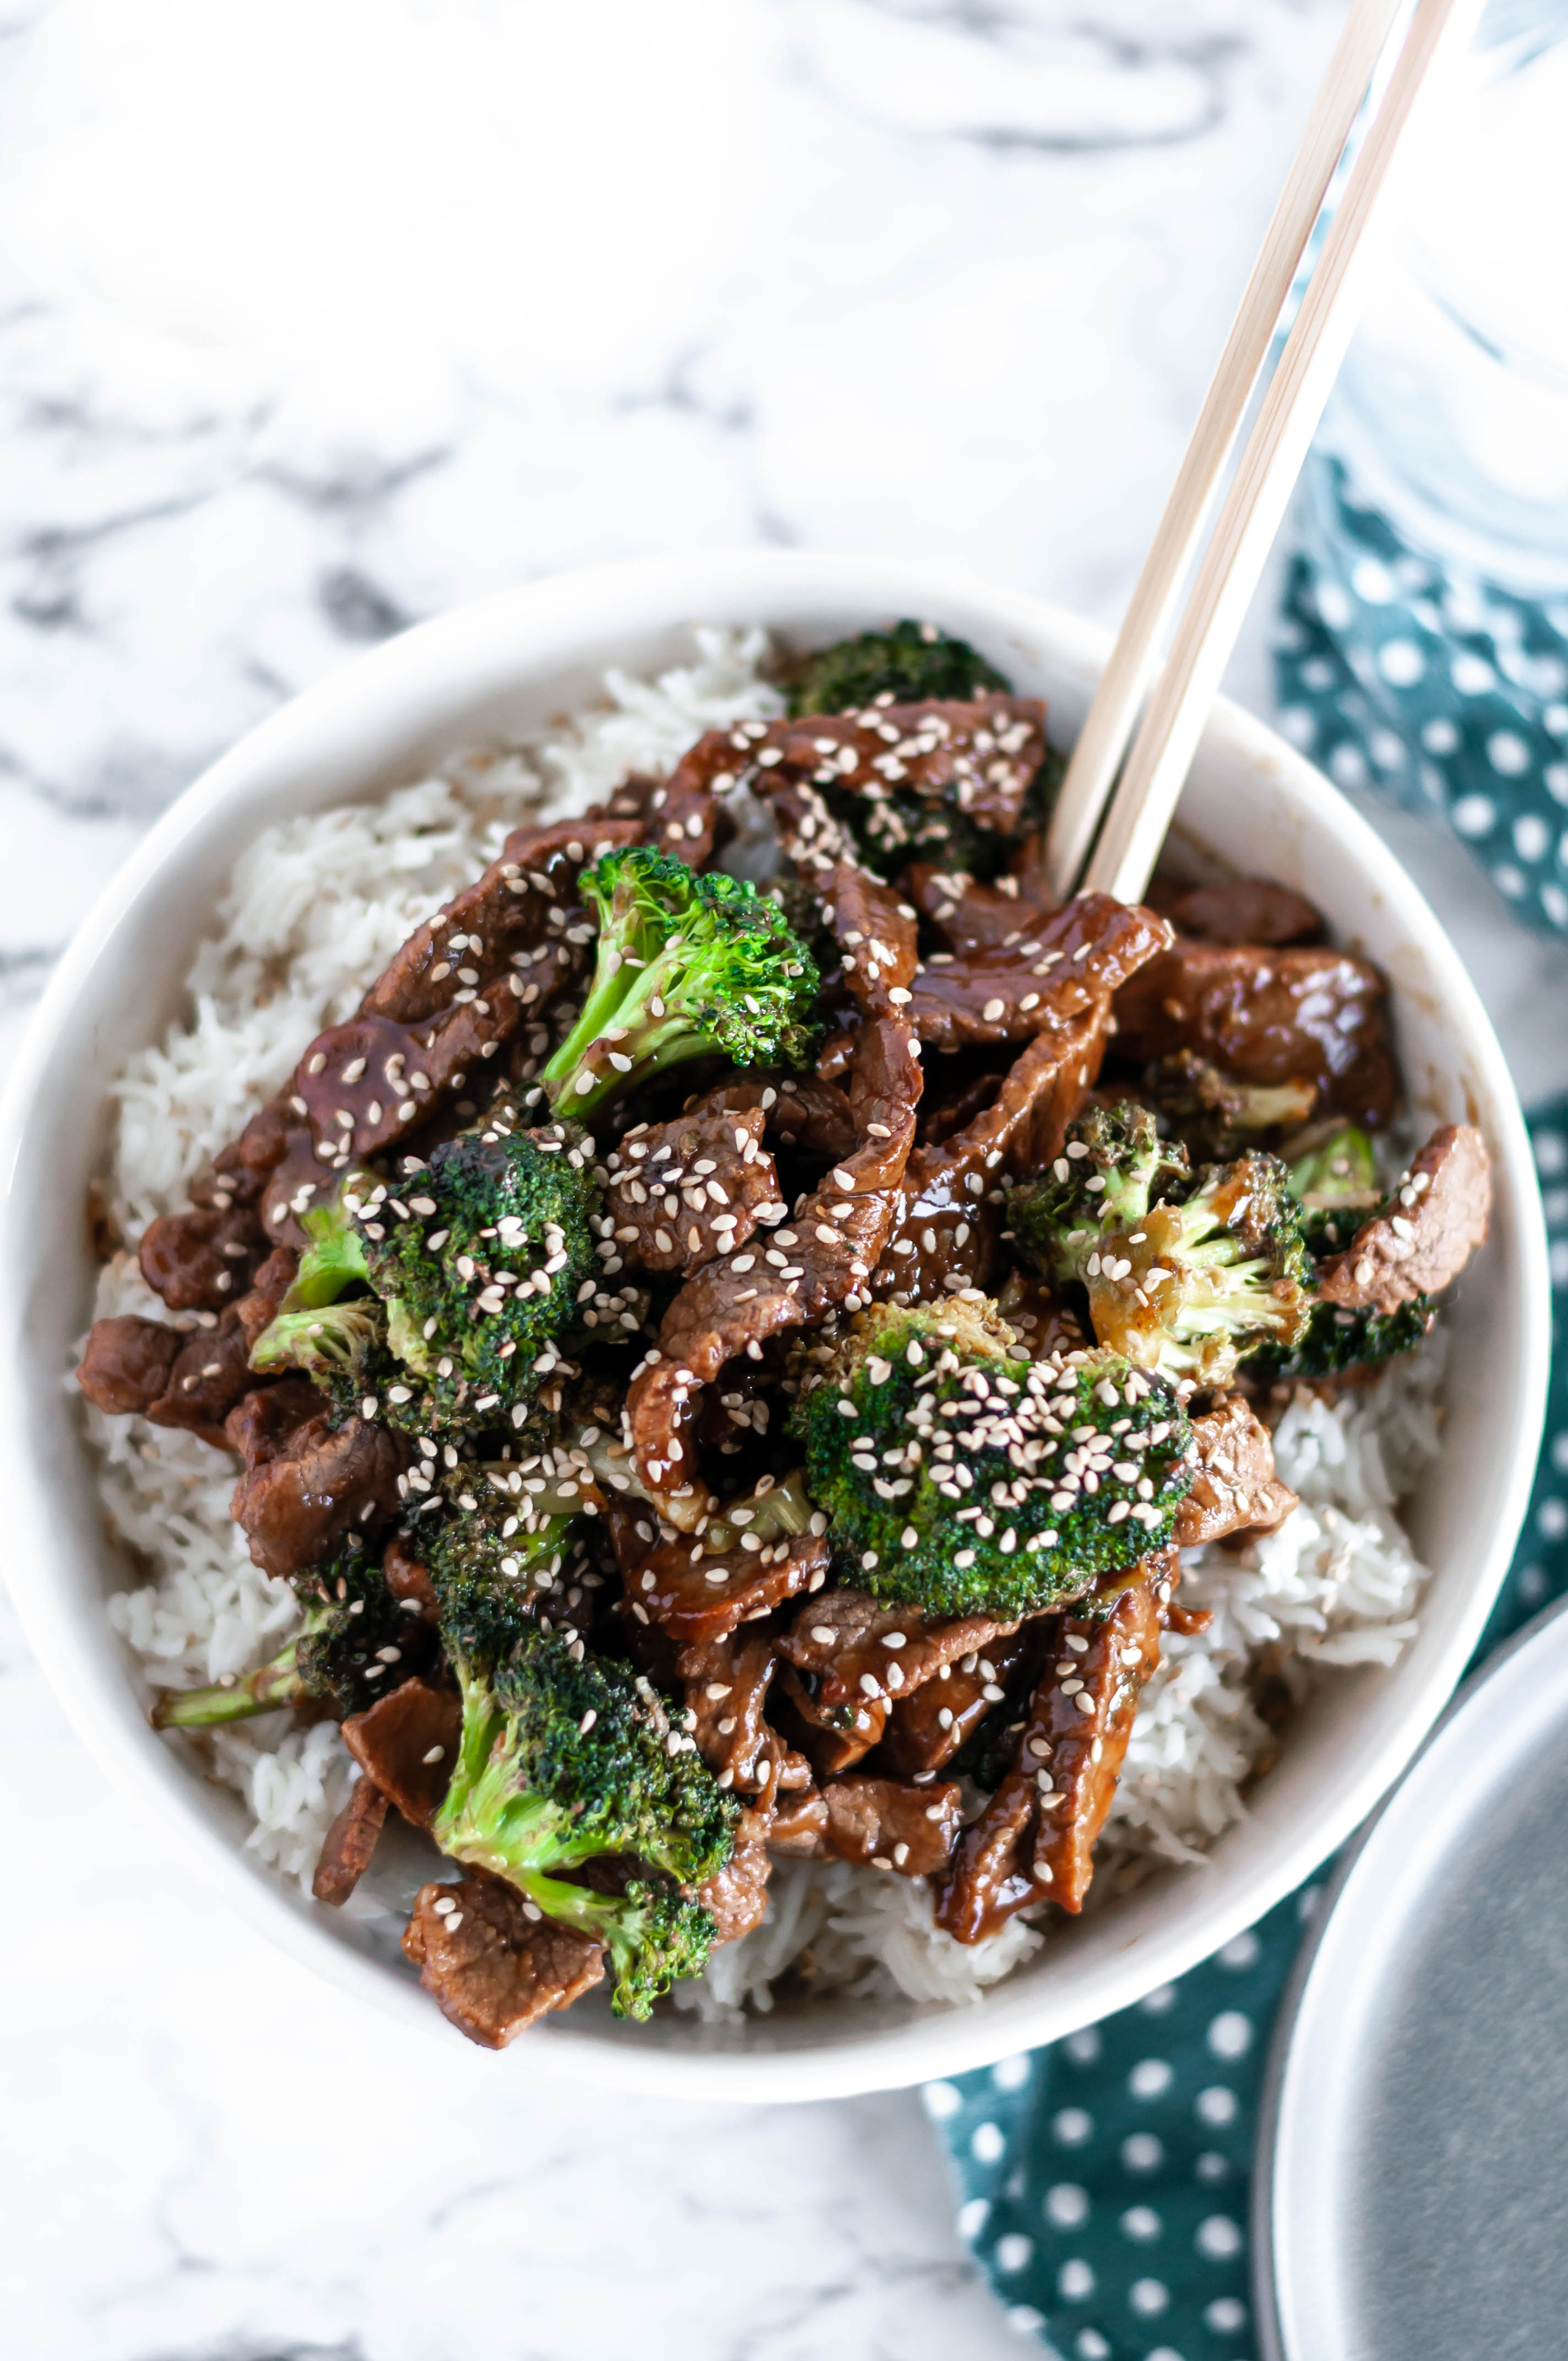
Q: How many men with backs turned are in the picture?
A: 0